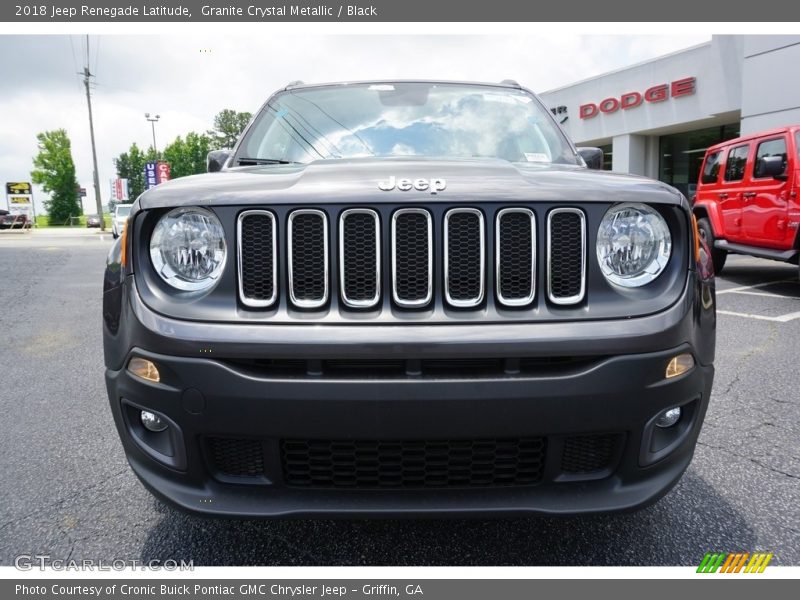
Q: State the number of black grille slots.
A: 7